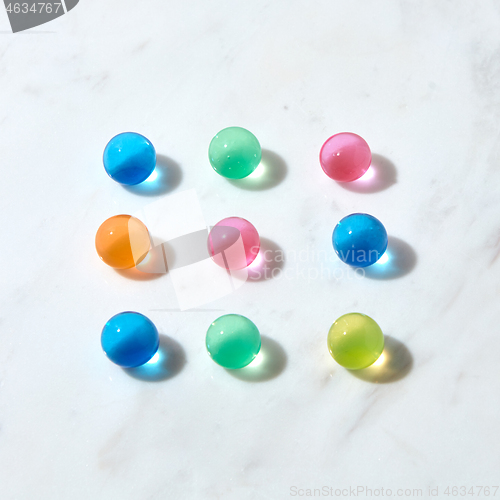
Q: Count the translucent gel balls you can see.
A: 9